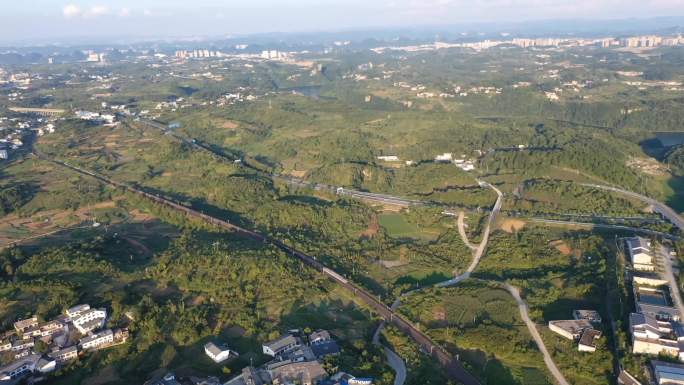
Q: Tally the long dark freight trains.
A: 1